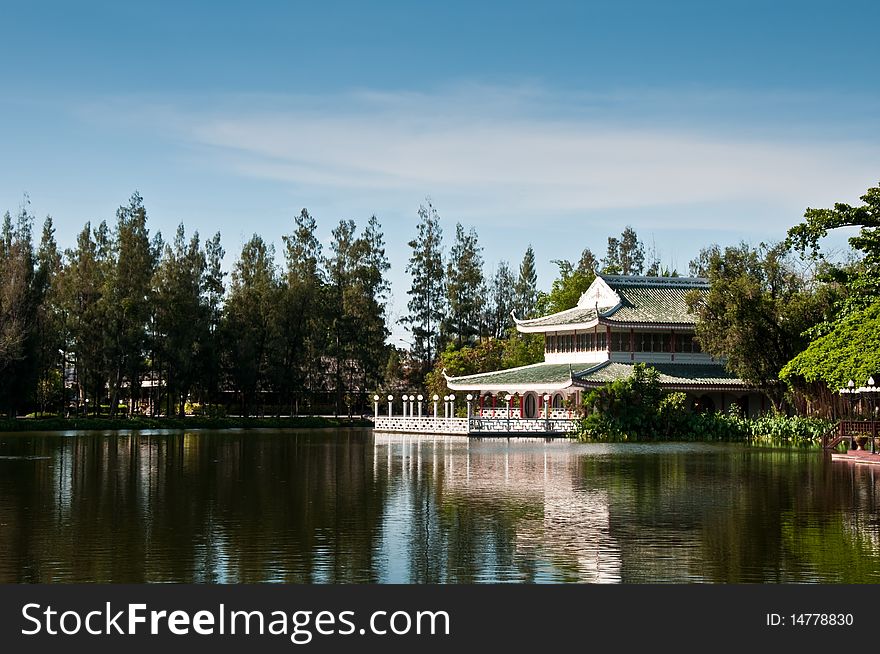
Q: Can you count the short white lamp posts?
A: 11